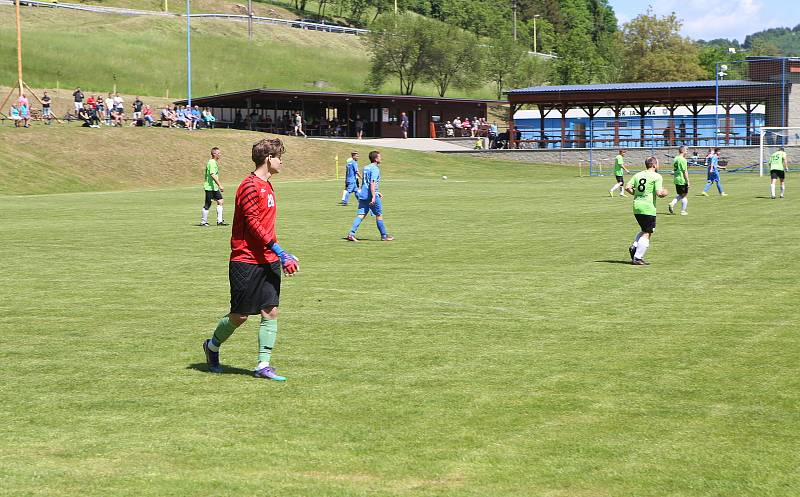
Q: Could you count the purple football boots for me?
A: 2